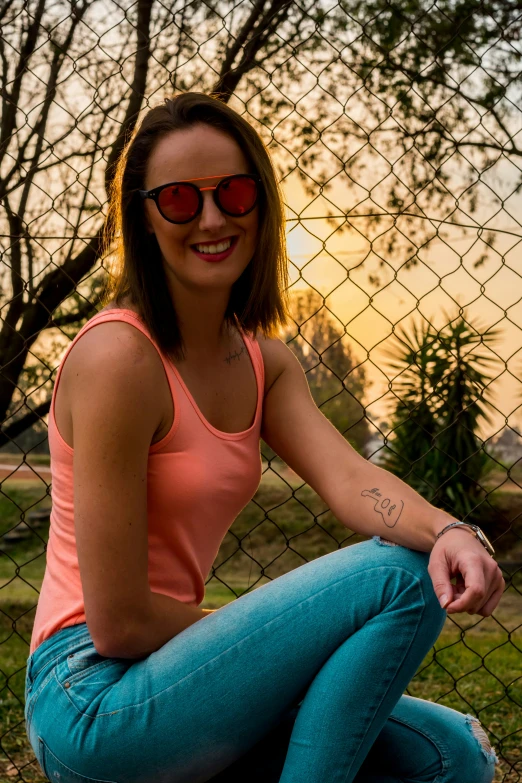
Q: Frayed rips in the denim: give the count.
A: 2